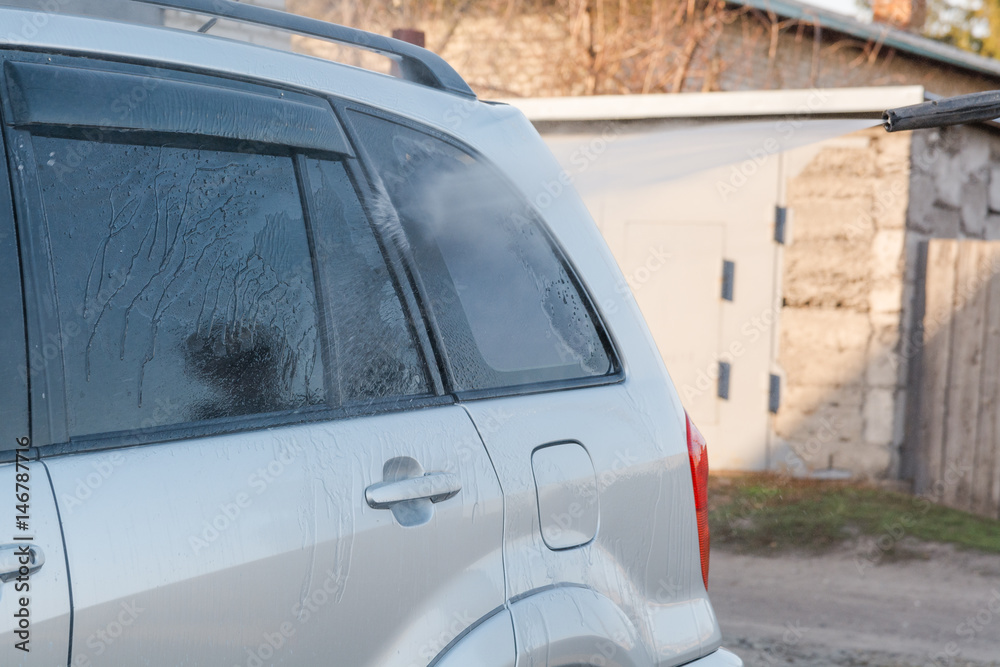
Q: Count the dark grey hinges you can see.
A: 4